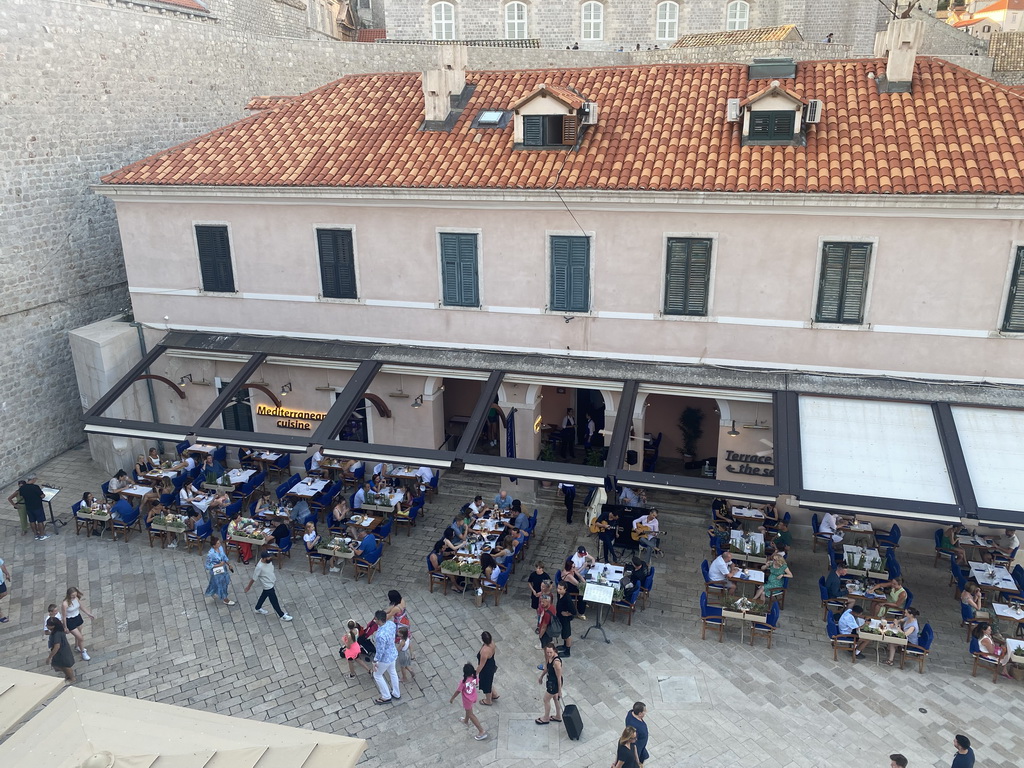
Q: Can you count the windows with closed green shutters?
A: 8